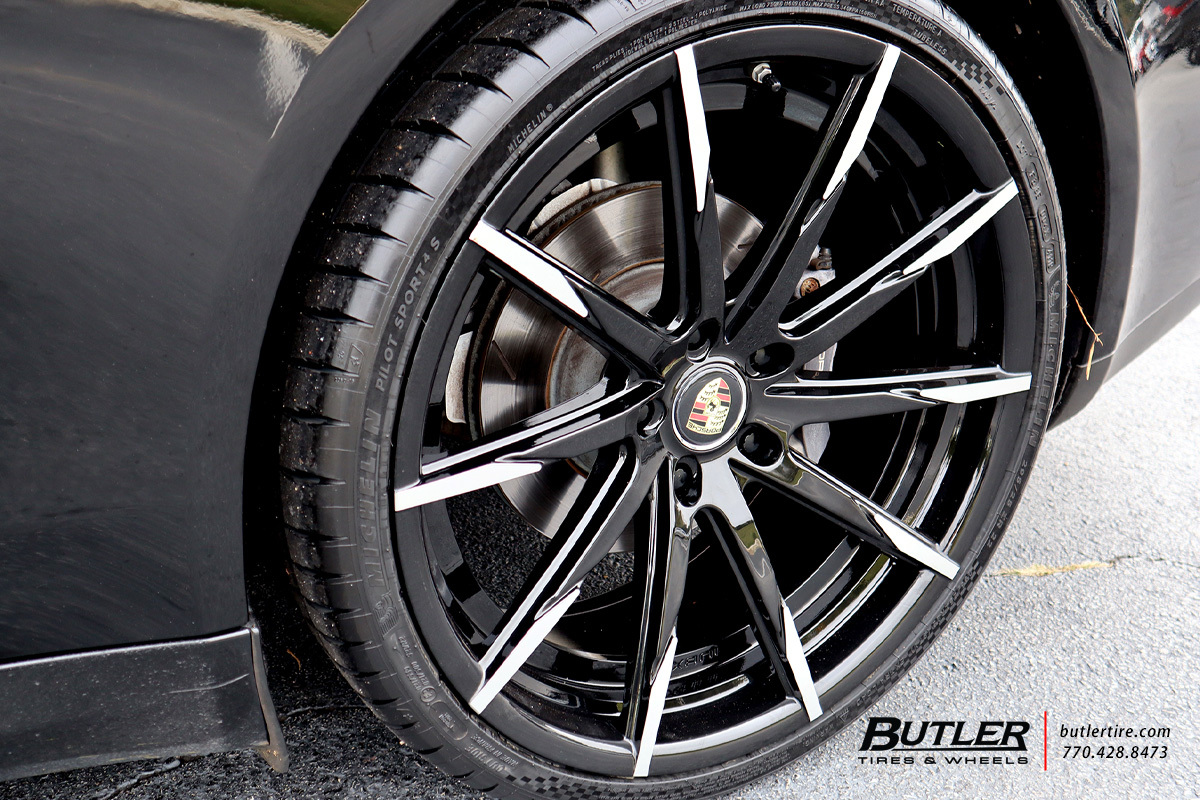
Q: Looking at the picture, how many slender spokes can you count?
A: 10